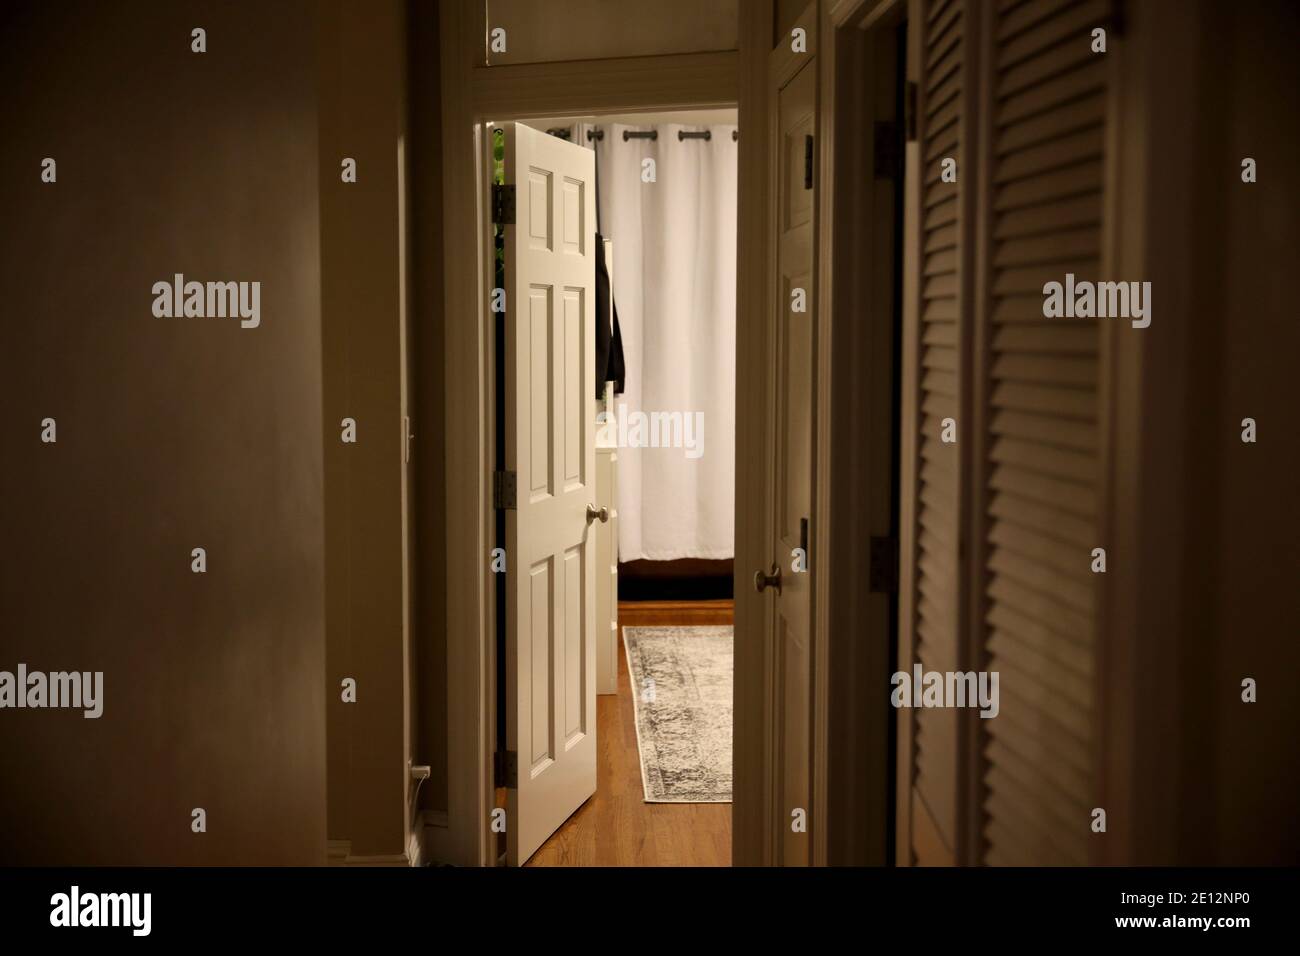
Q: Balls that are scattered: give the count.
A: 0